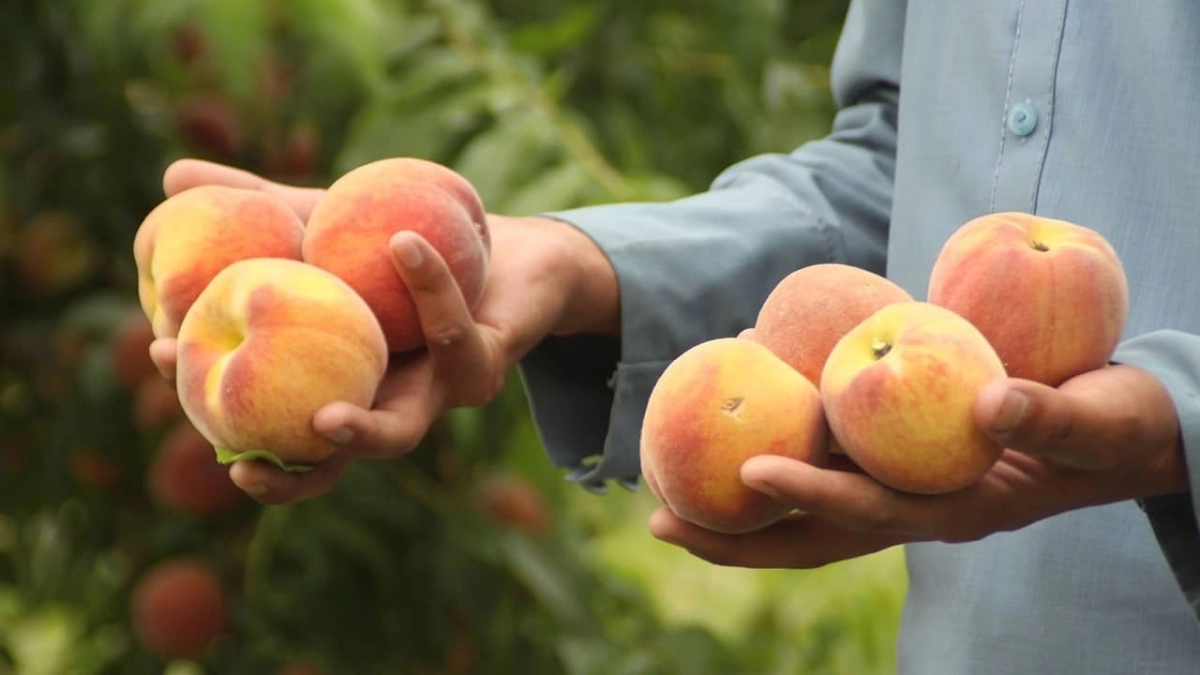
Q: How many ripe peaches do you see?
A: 7